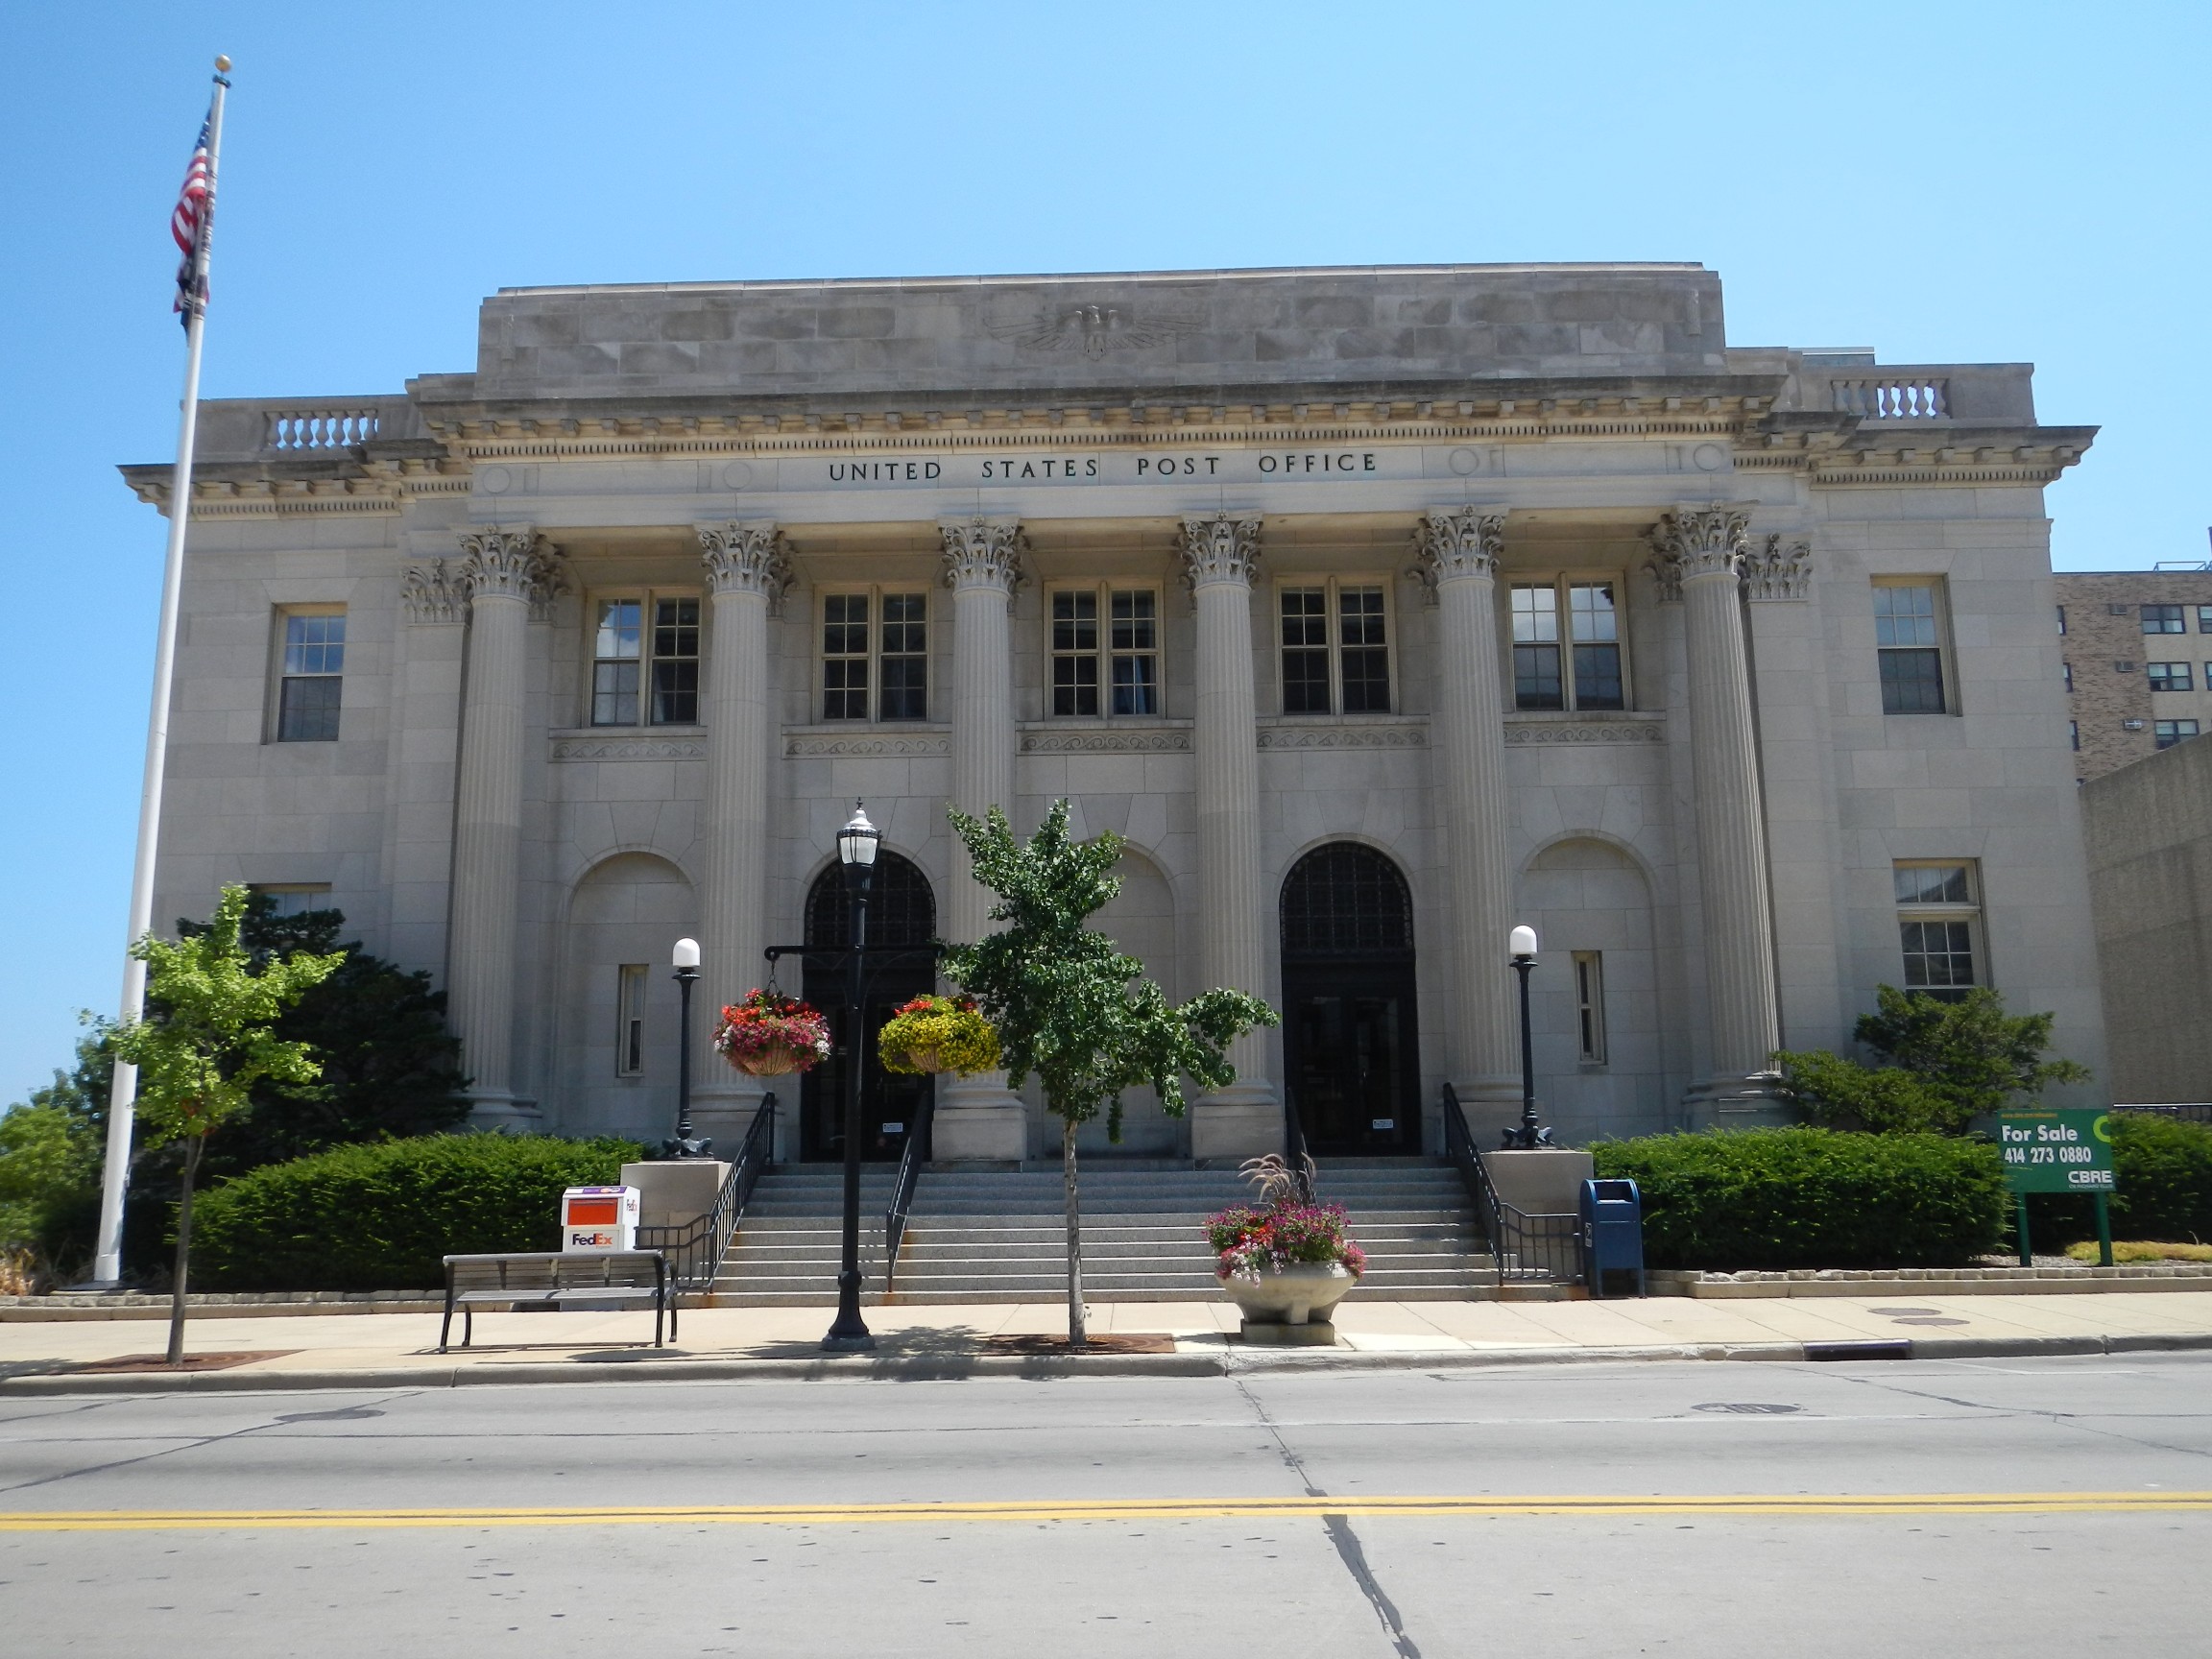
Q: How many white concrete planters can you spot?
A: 1